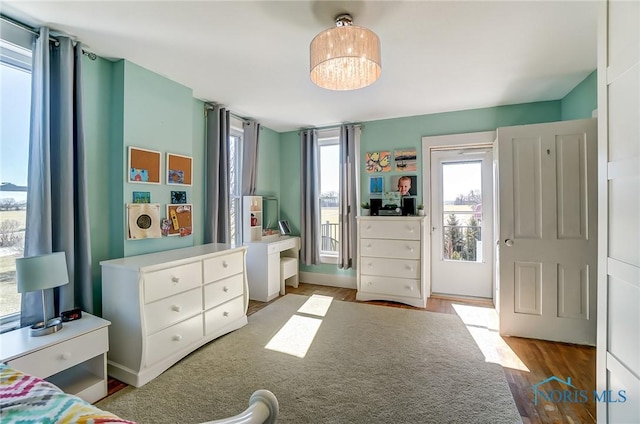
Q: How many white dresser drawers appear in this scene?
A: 10